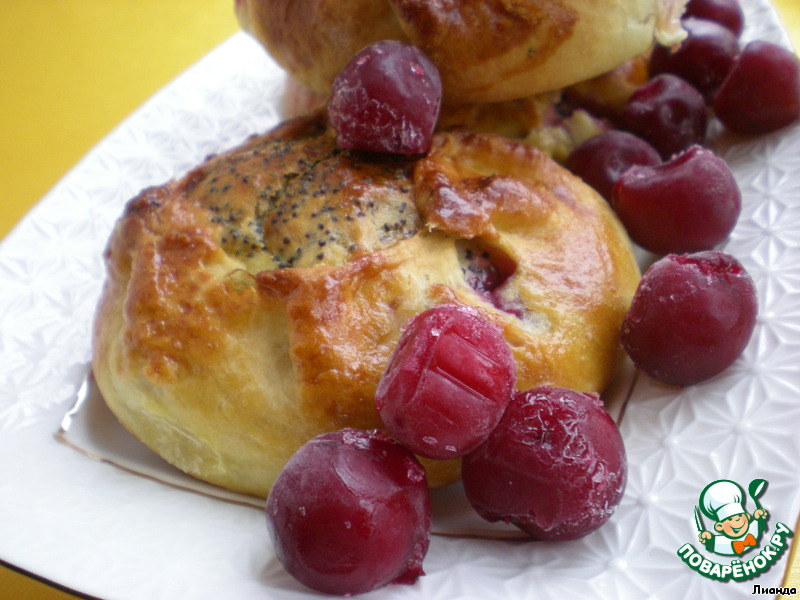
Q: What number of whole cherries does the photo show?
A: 11